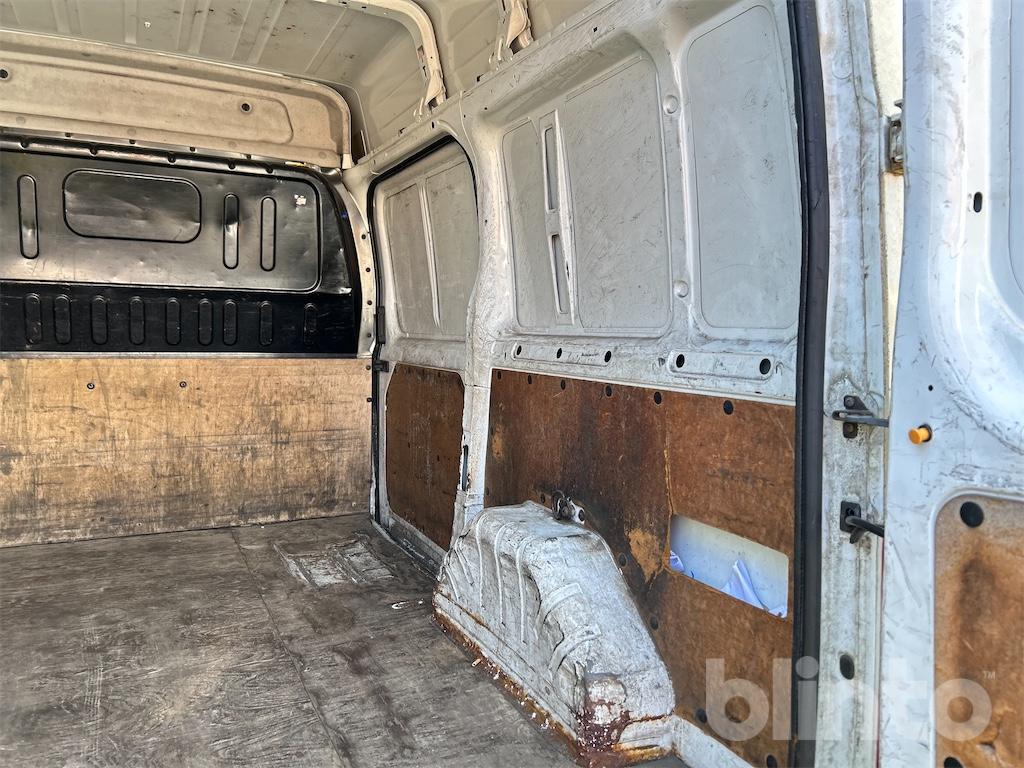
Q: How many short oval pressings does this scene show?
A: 9